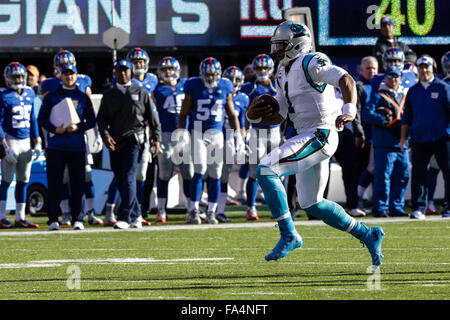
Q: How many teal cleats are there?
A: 2